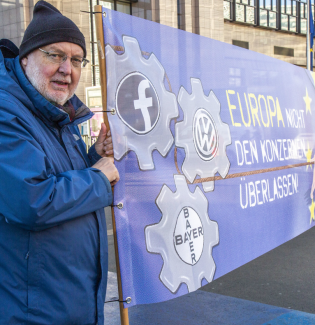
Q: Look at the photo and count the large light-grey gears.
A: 3